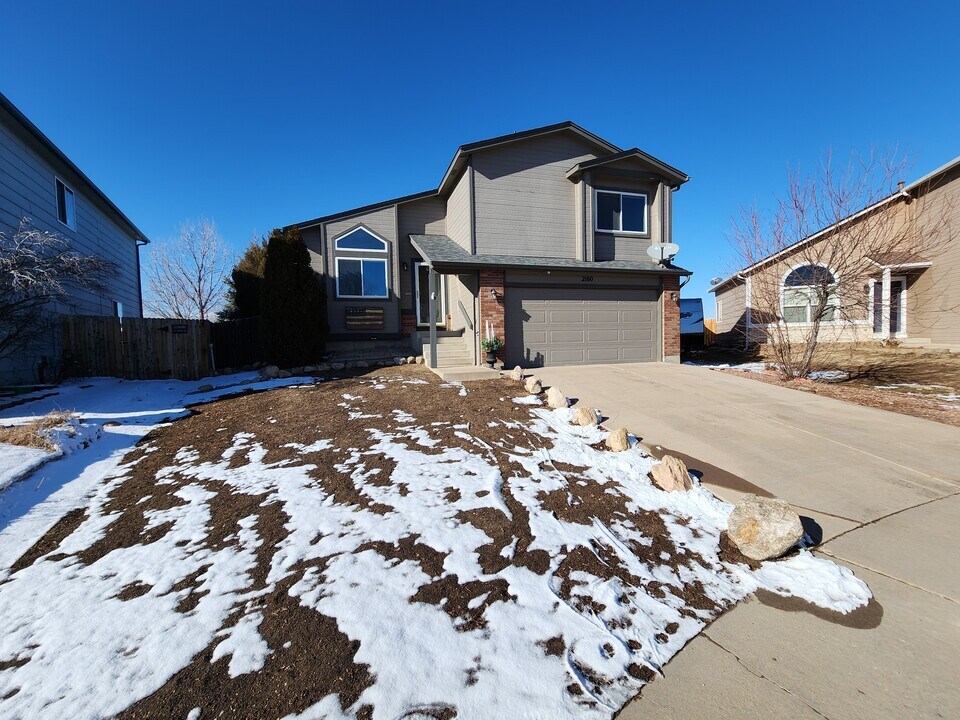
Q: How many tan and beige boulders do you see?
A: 7